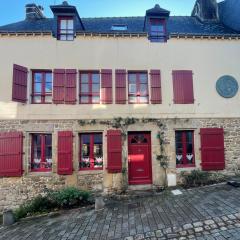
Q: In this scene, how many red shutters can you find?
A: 11